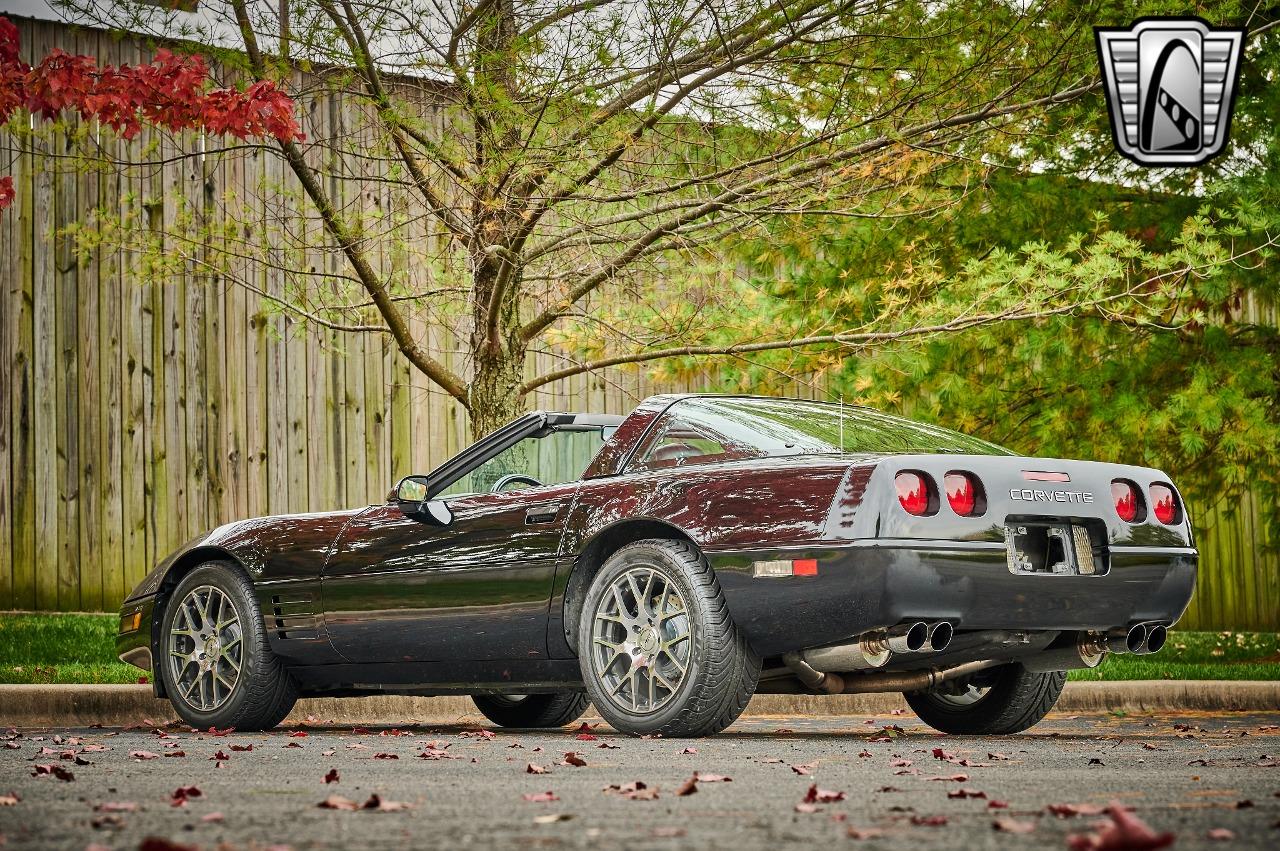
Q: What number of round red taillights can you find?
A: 4